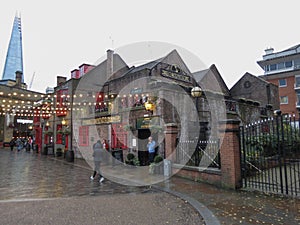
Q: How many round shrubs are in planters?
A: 2